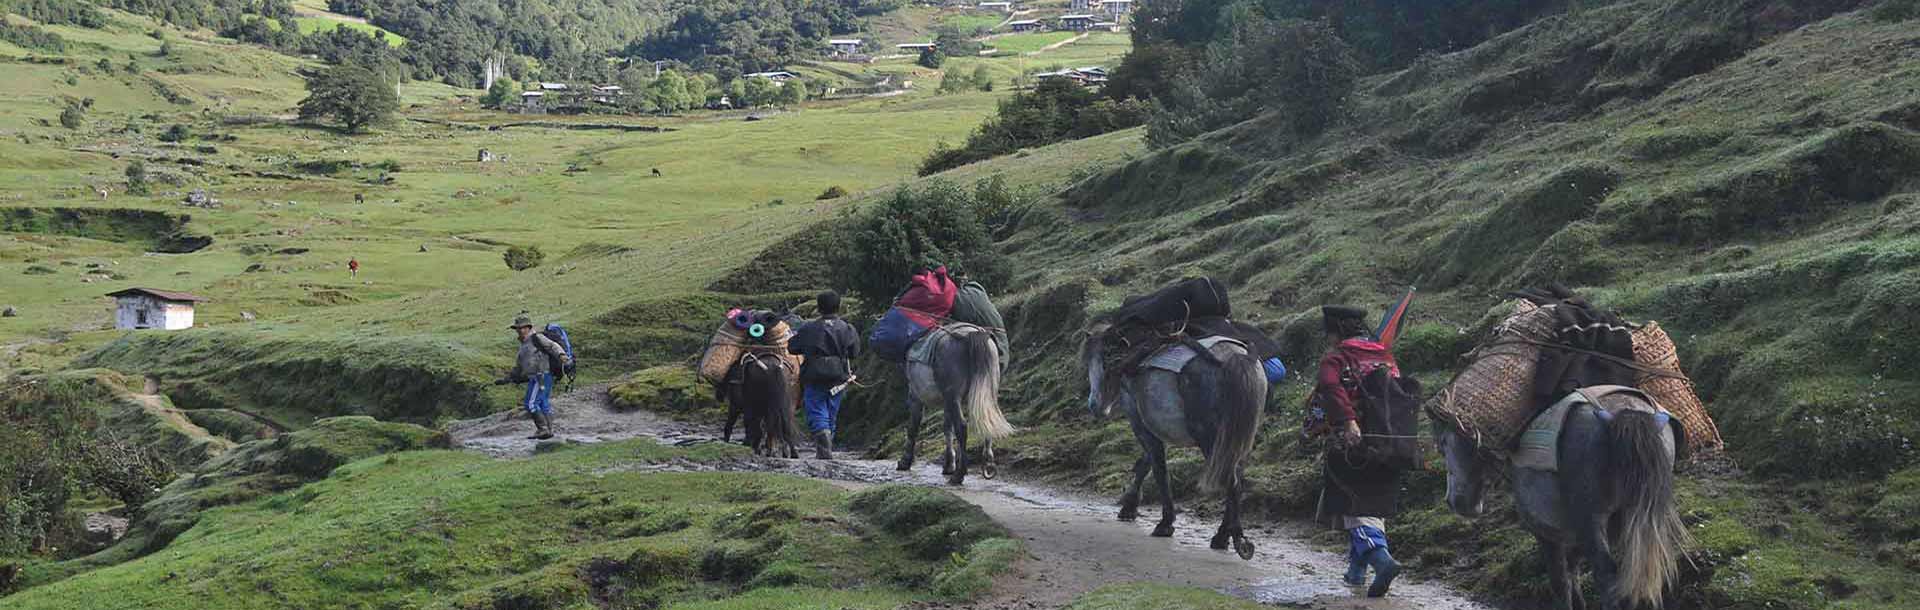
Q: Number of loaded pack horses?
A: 4